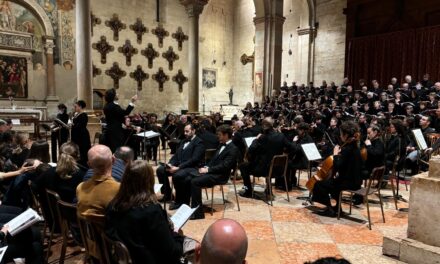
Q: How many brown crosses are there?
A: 14